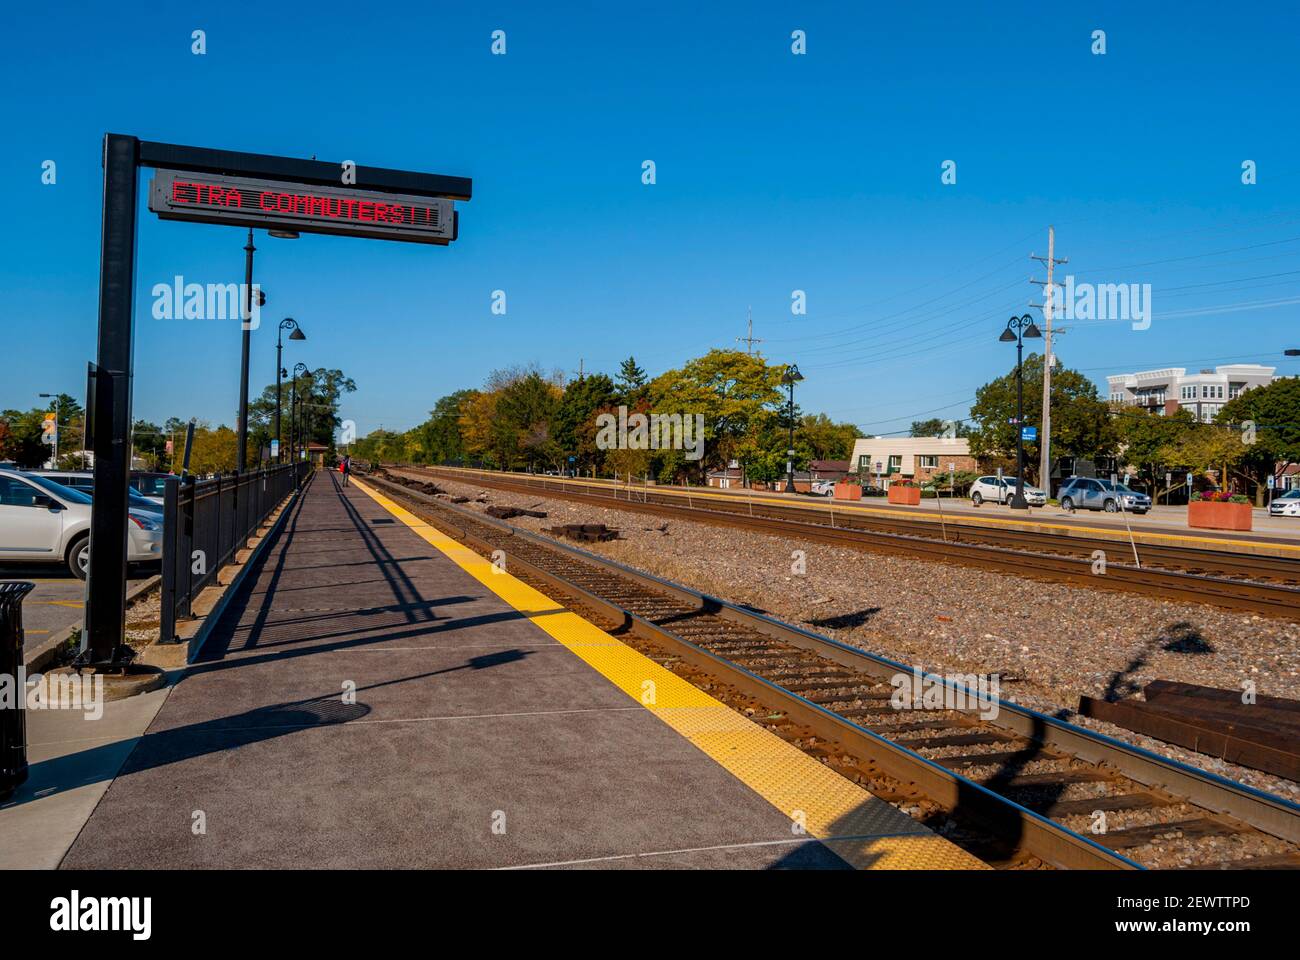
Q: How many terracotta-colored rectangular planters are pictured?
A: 3